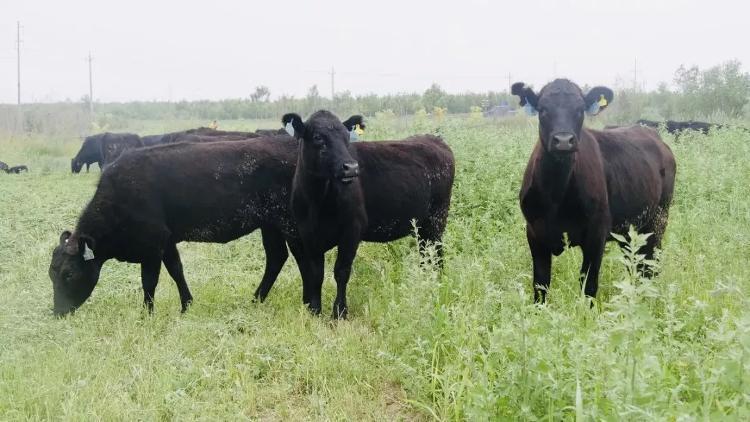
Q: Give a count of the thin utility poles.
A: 5